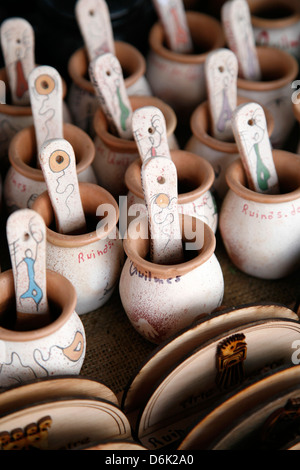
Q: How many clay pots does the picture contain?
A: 13